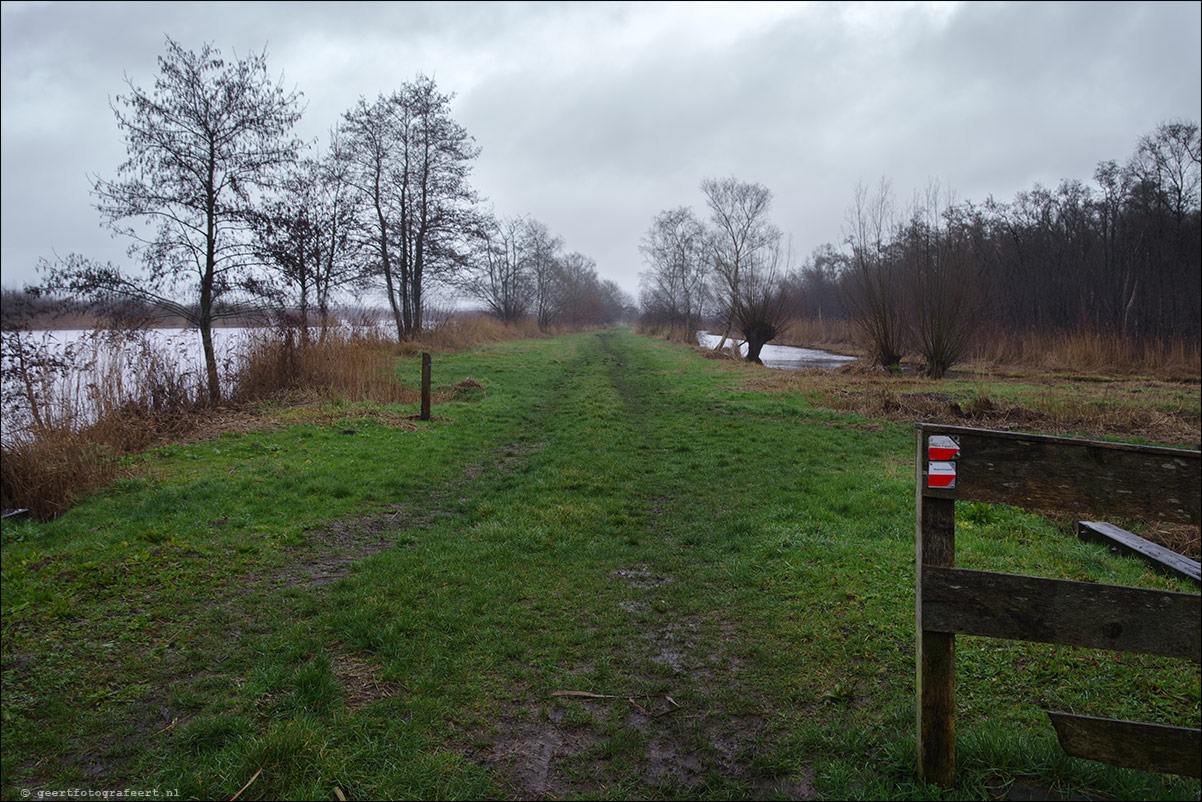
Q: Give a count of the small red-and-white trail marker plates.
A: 2